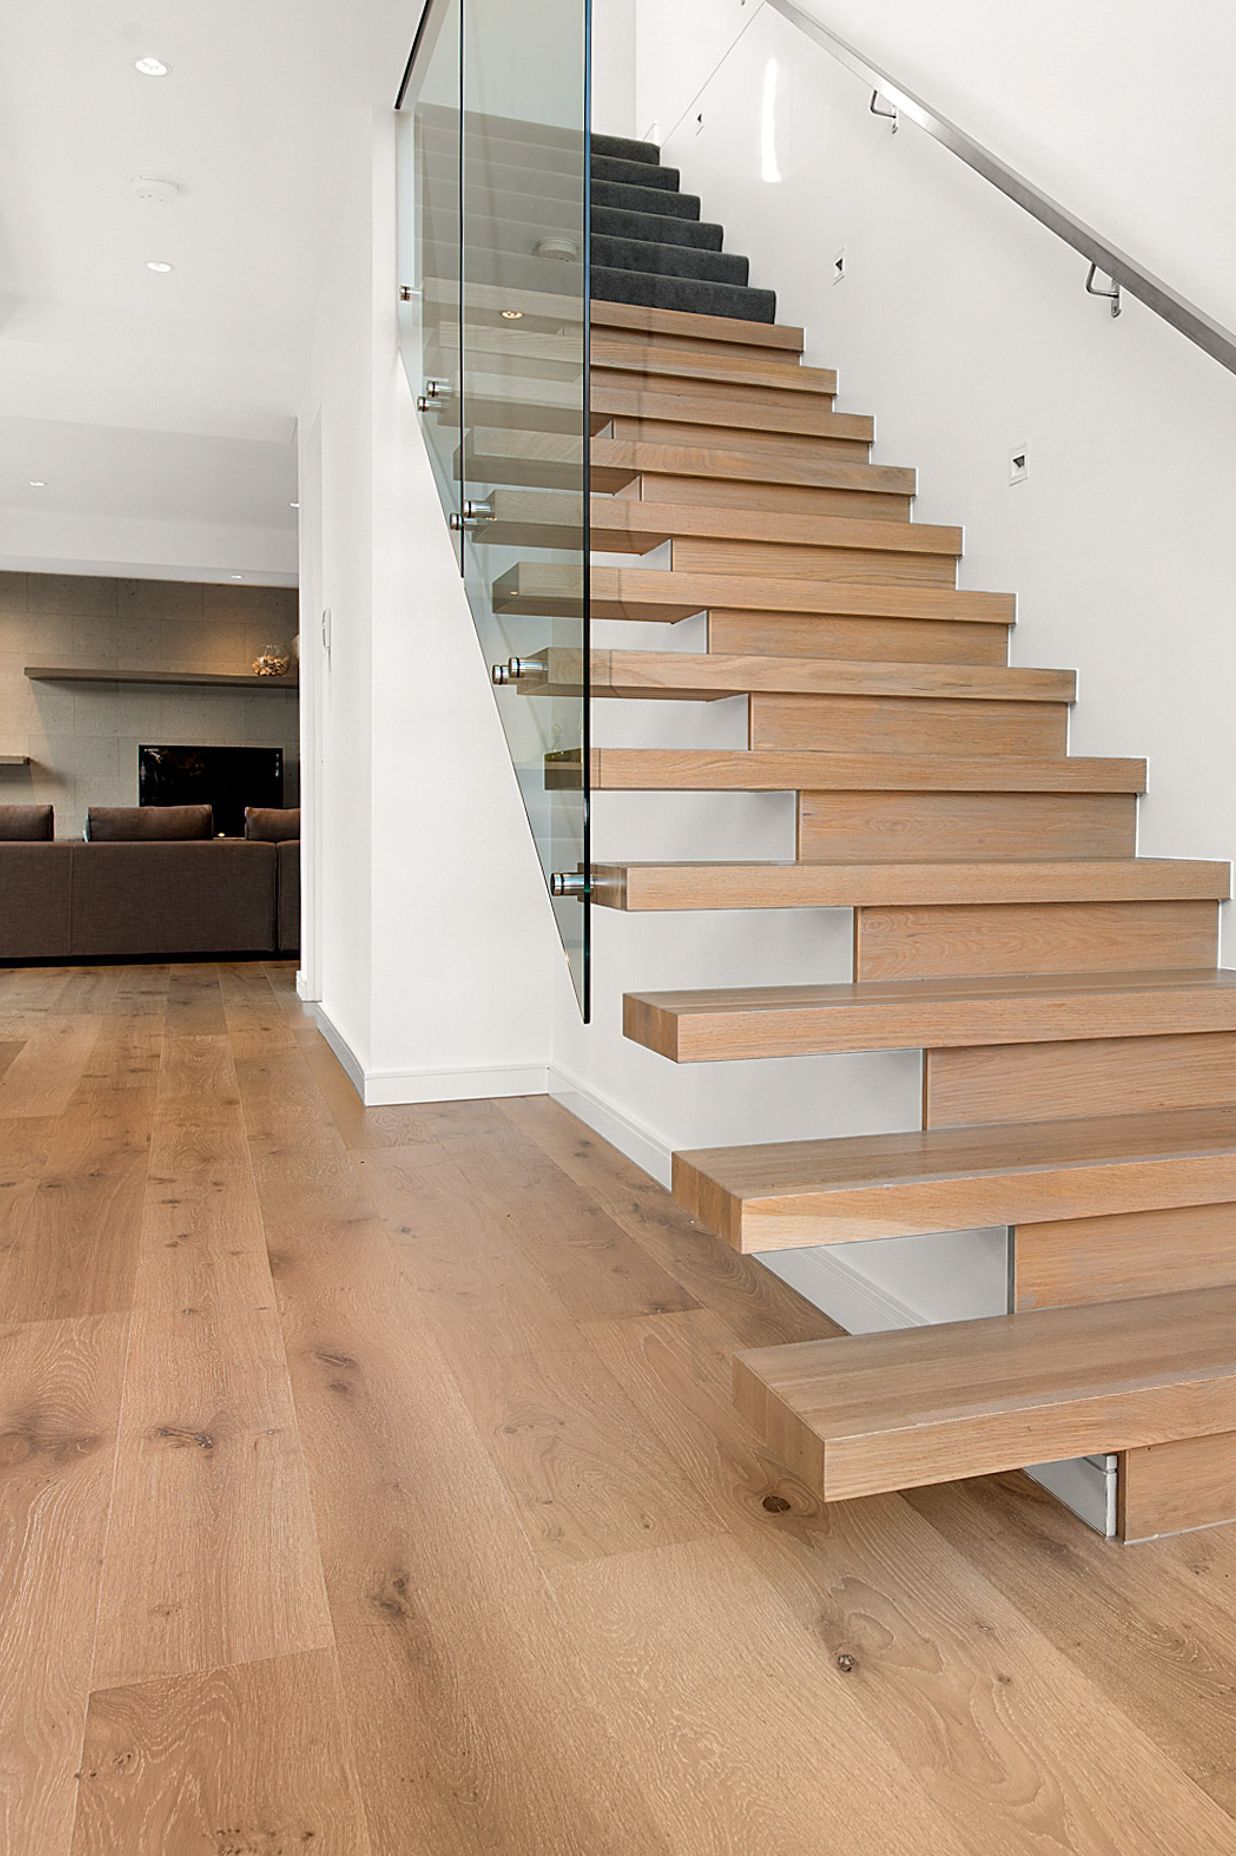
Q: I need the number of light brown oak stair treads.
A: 12